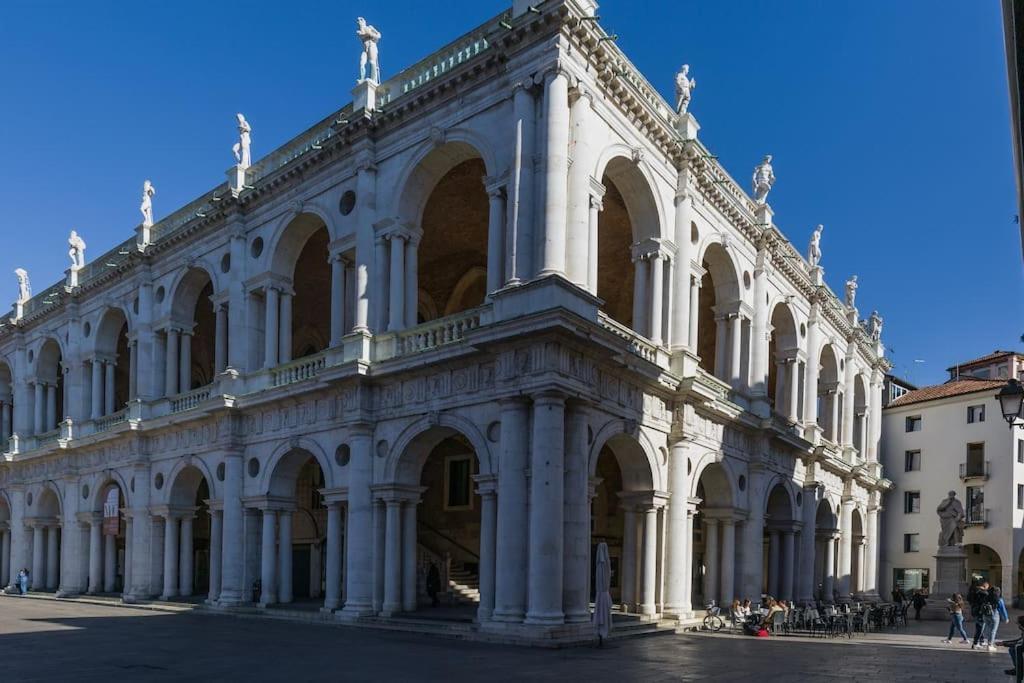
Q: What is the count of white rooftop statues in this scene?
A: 10